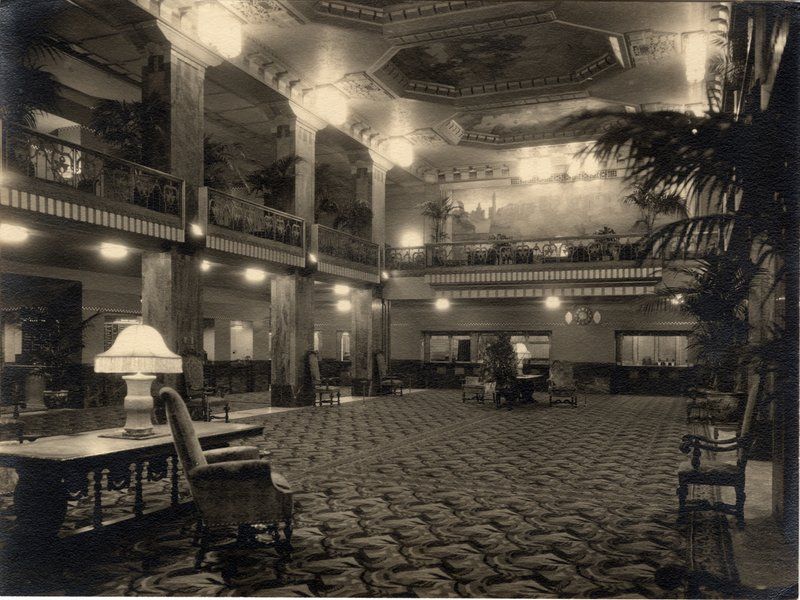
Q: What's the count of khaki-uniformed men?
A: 0